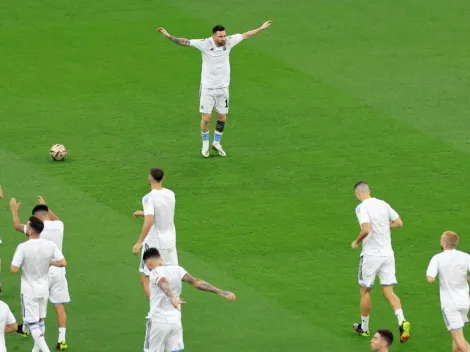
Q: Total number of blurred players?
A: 0